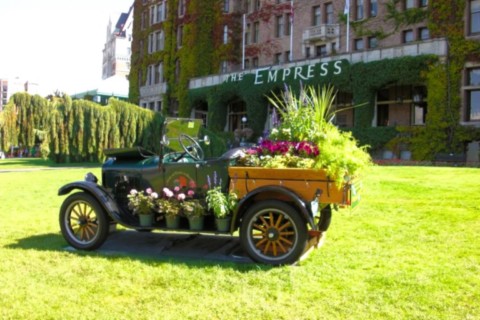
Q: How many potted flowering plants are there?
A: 4